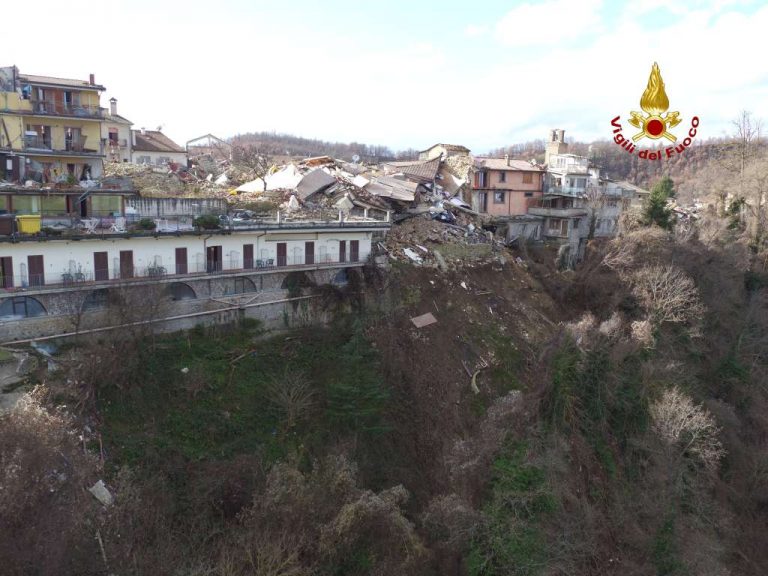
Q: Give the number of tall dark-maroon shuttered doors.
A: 11